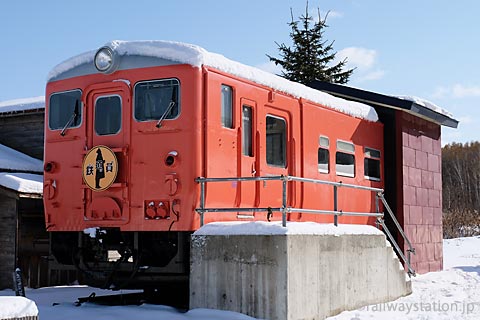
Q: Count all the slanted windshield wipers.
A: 2